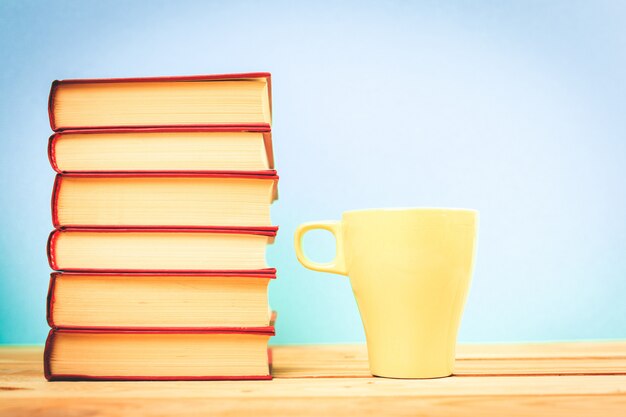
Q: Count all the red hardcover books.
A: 6